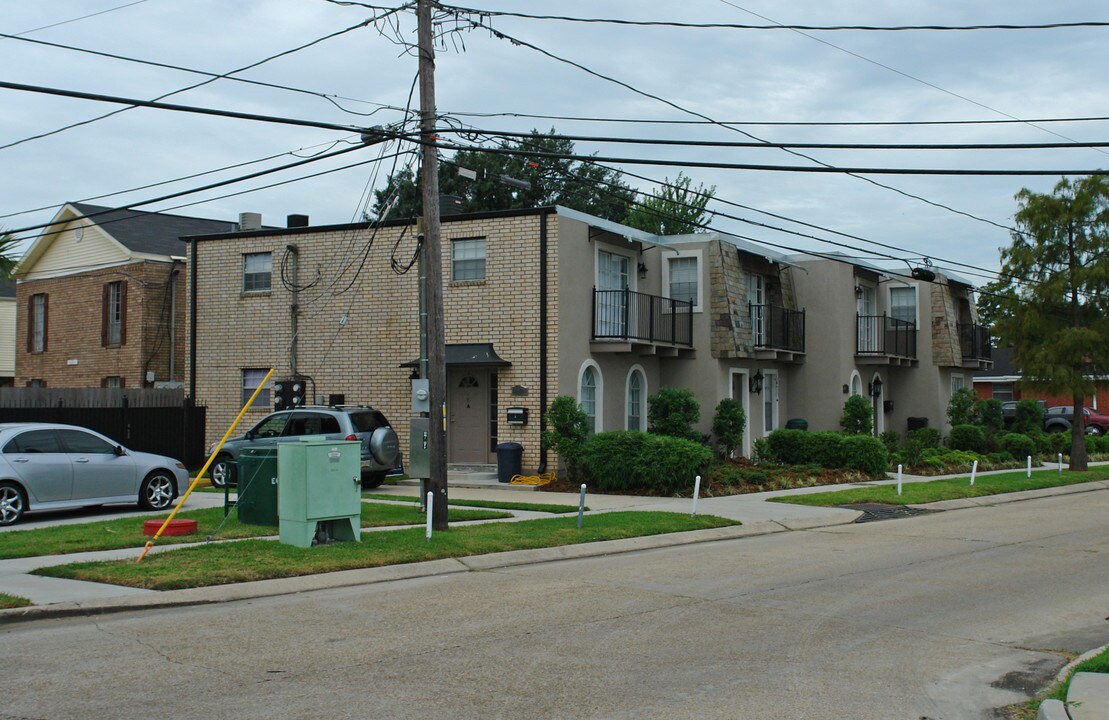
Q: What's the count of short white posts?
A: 7